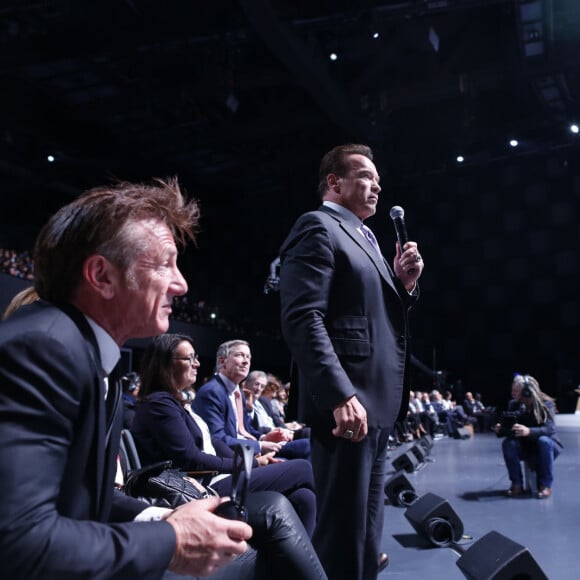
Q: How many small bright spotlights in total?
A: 6